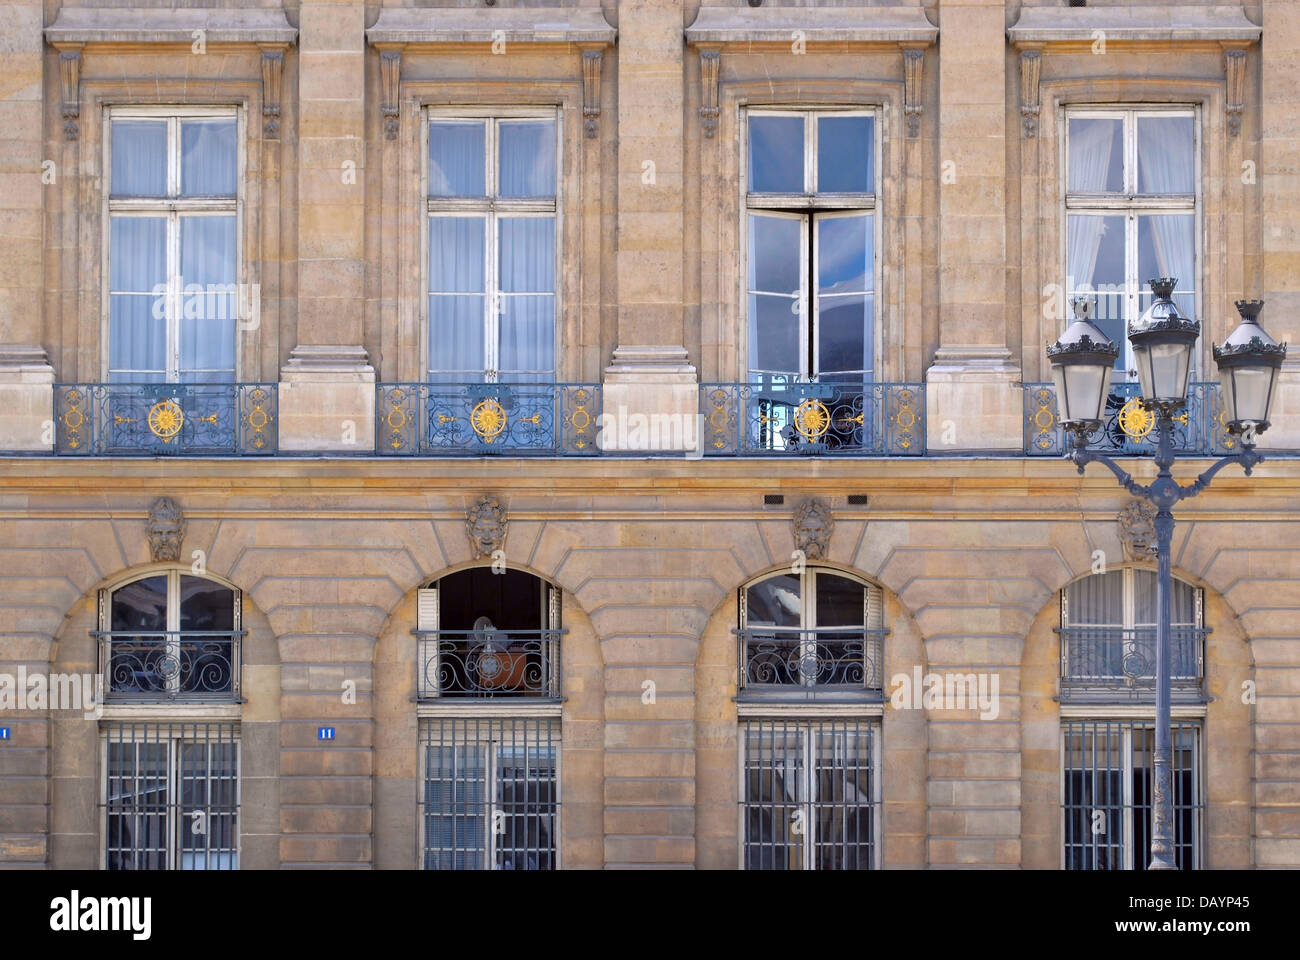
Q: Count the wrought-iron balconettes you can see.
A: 8